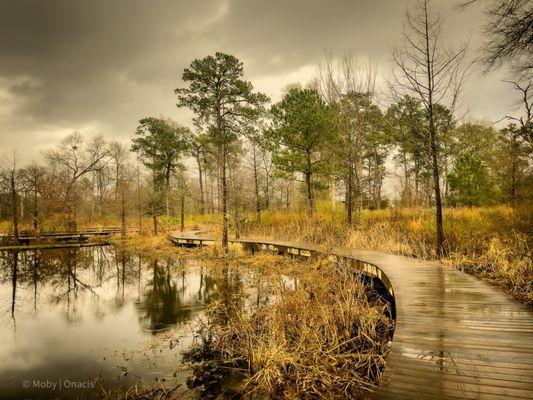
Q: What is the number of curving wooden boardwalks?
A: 1